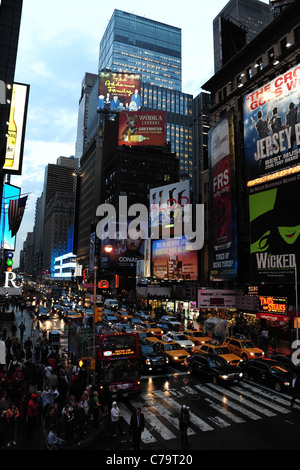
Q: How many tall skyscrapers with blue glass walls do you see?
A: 1